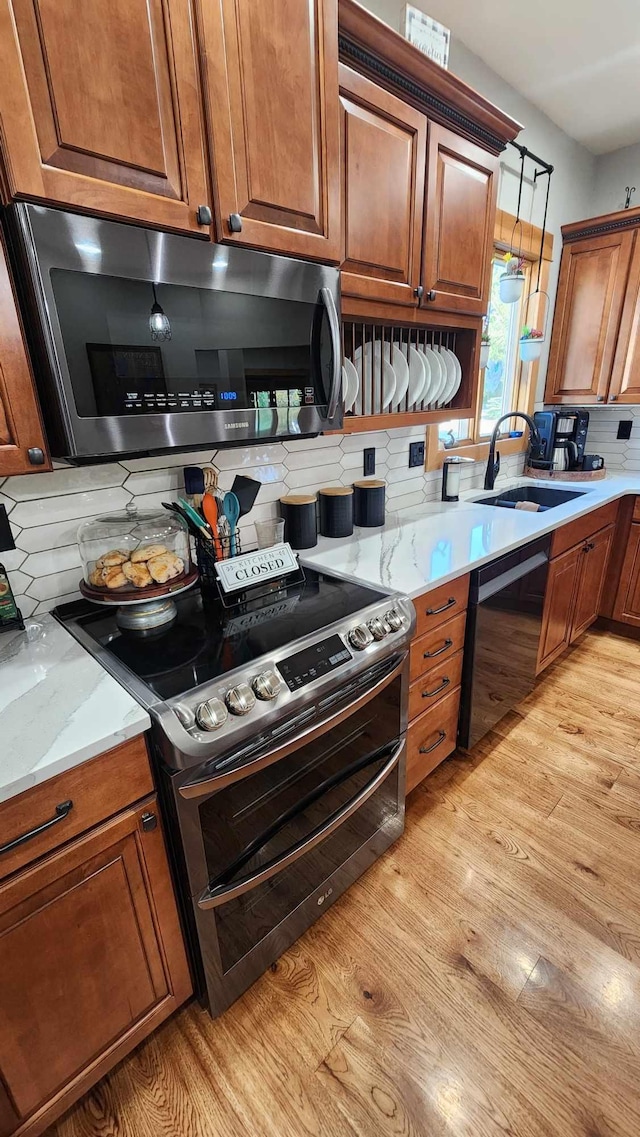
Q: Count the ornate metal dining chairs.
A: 0